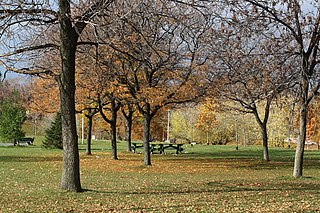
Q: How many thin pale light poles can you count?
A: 2